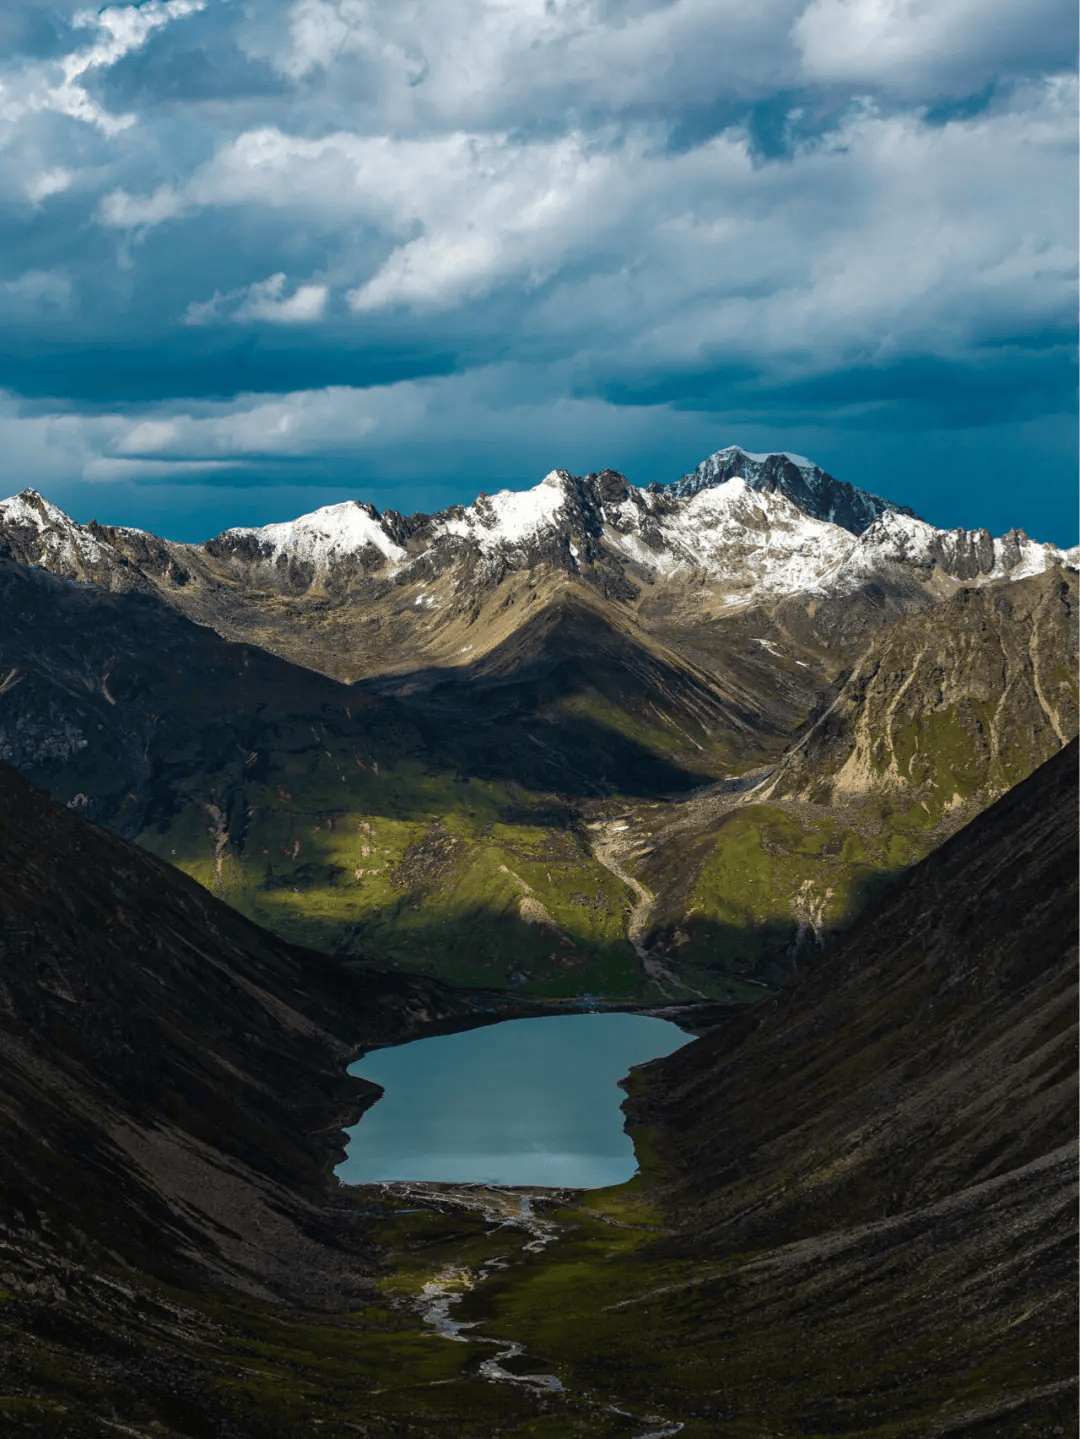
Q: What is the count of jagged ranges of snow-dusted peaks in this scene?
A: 1